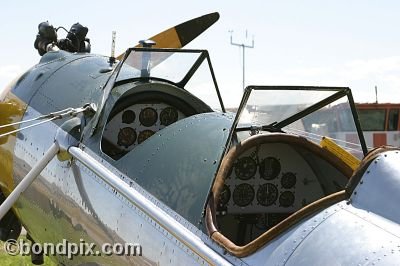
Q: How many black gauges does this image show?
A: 13